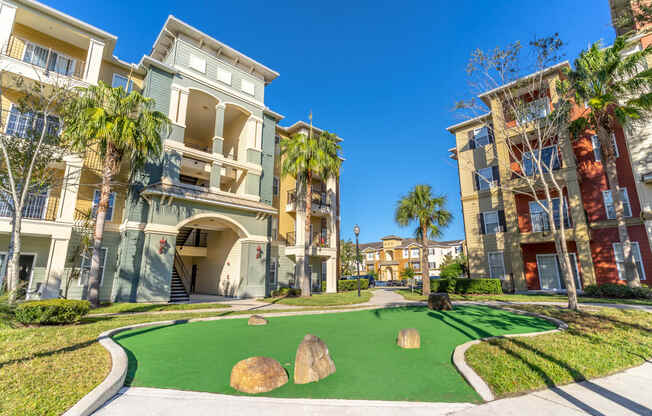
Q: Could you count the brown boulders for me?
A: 5